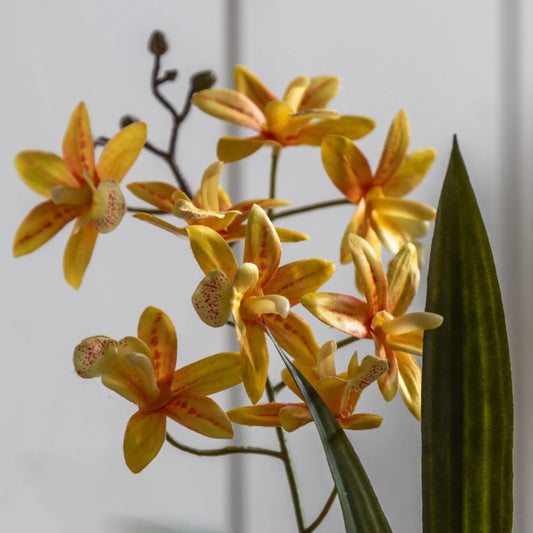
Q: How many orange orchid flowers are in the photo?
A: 8